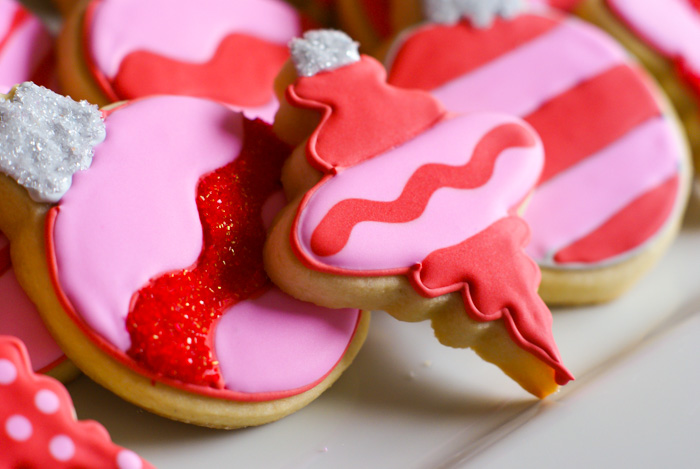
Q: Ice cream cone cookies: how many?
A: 0